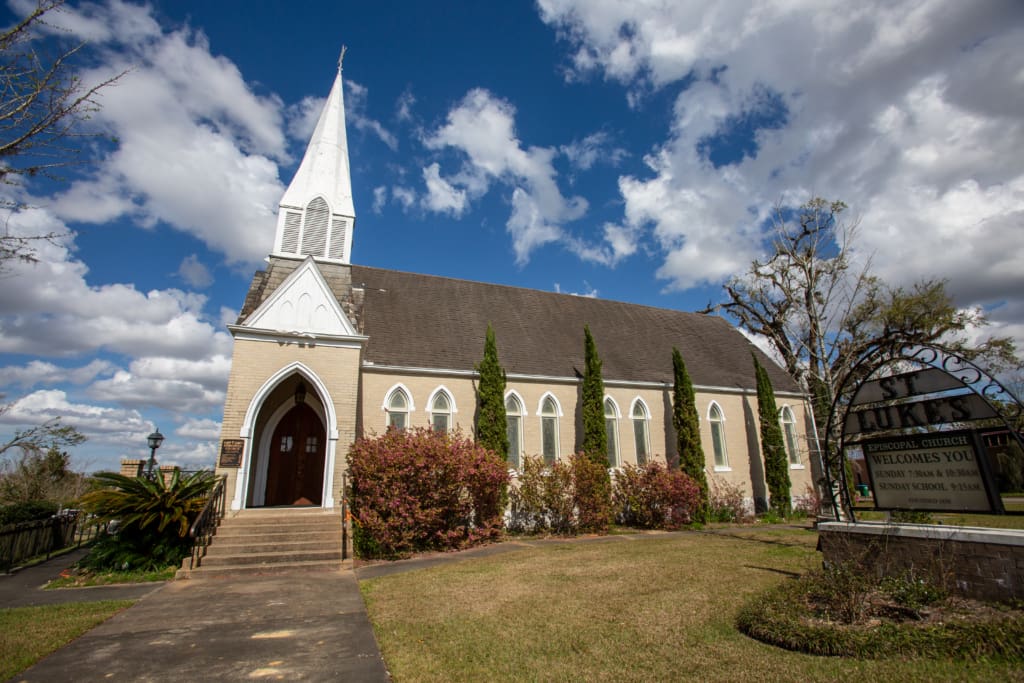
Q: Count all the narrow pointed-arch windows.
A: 8